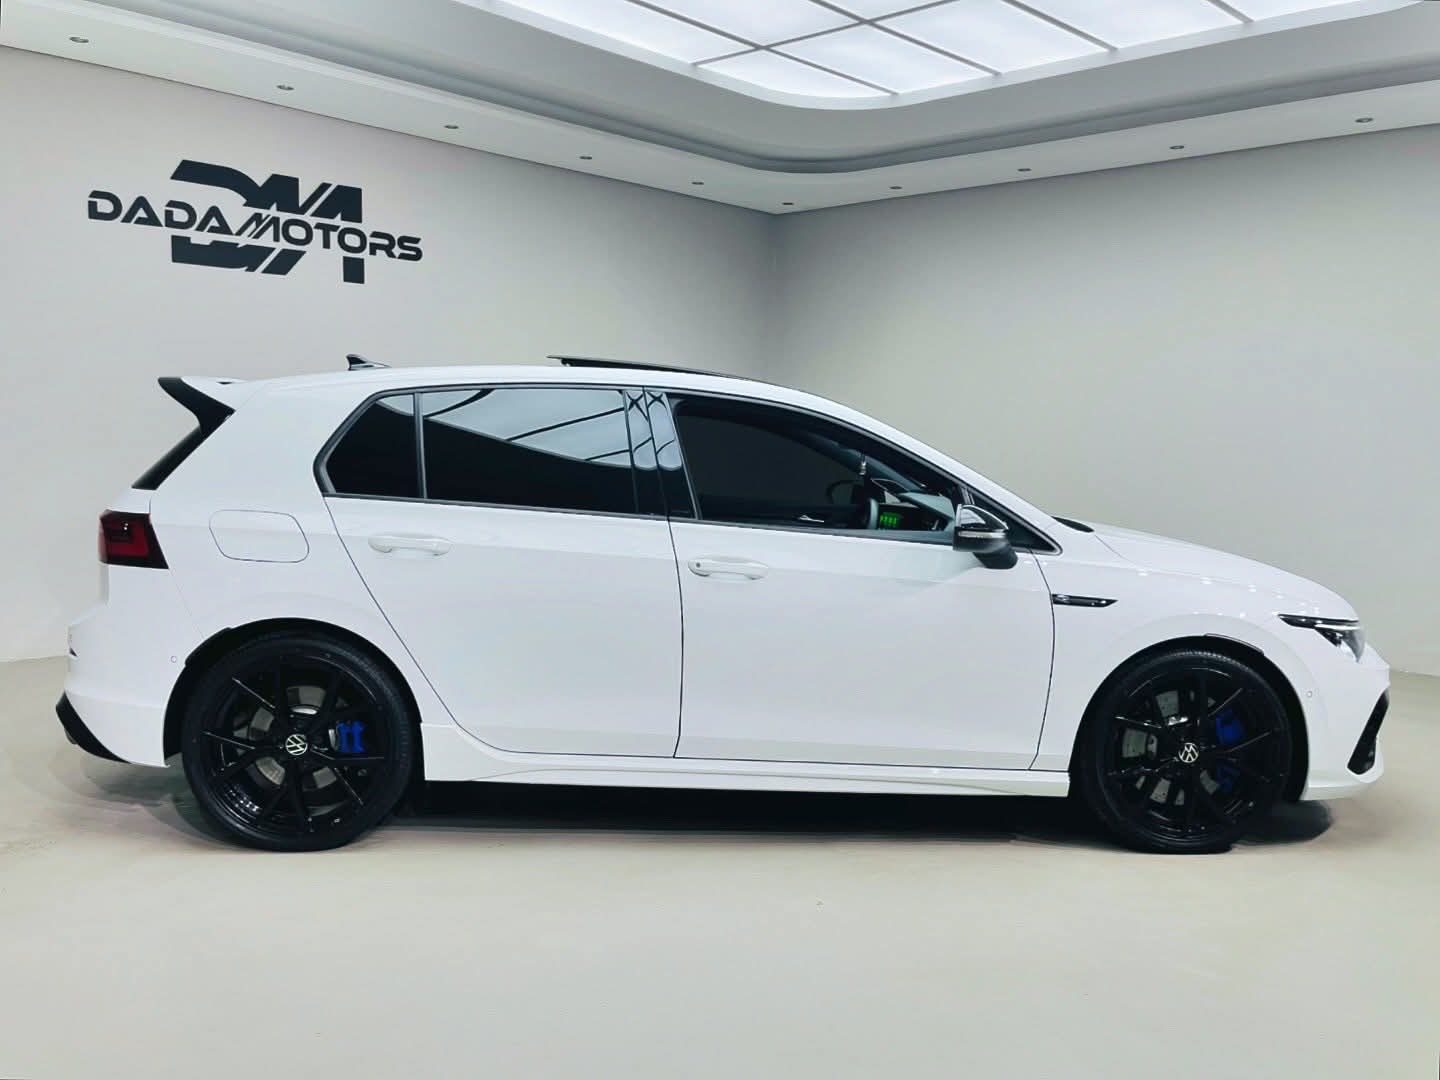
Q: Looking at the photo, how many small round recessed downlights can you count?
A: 10